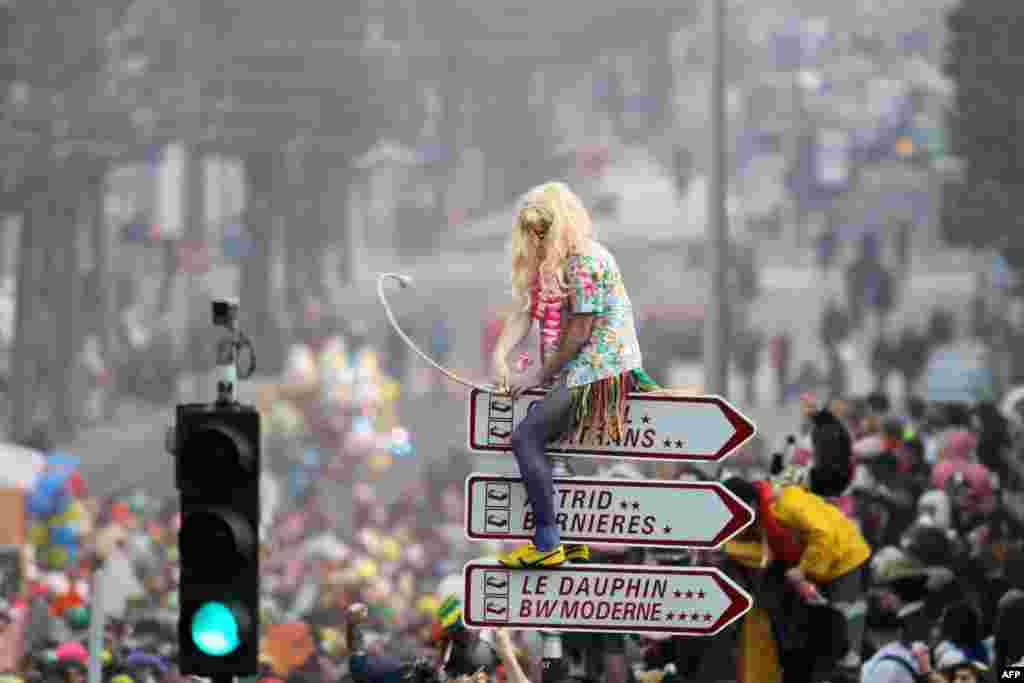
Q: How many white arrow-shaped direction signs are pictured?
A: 3